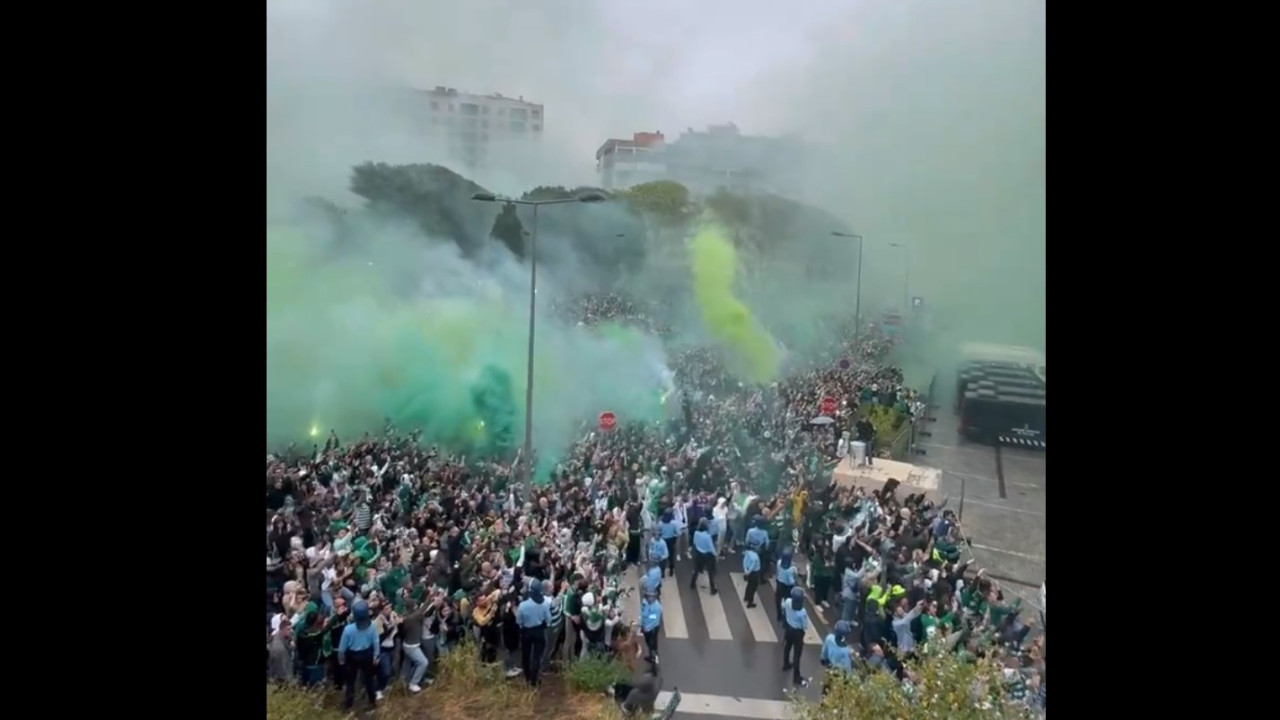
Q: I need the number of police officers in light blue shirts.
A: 13